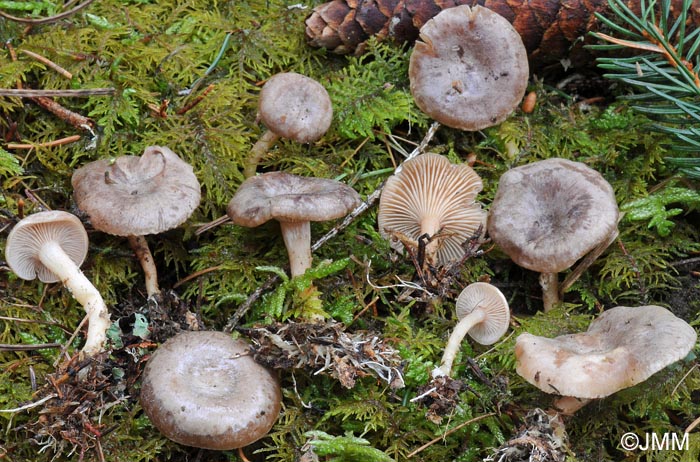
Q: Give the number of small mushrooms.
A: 3